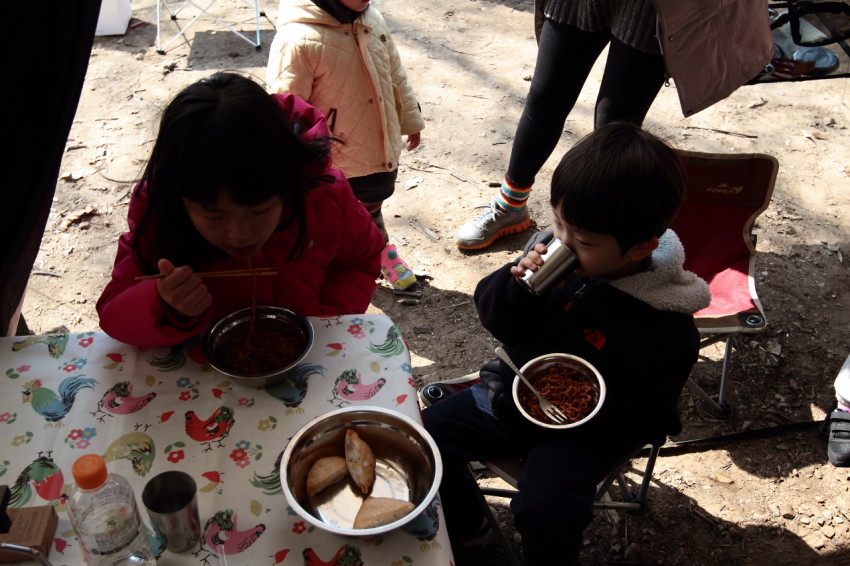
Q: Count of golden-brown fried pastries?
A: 3